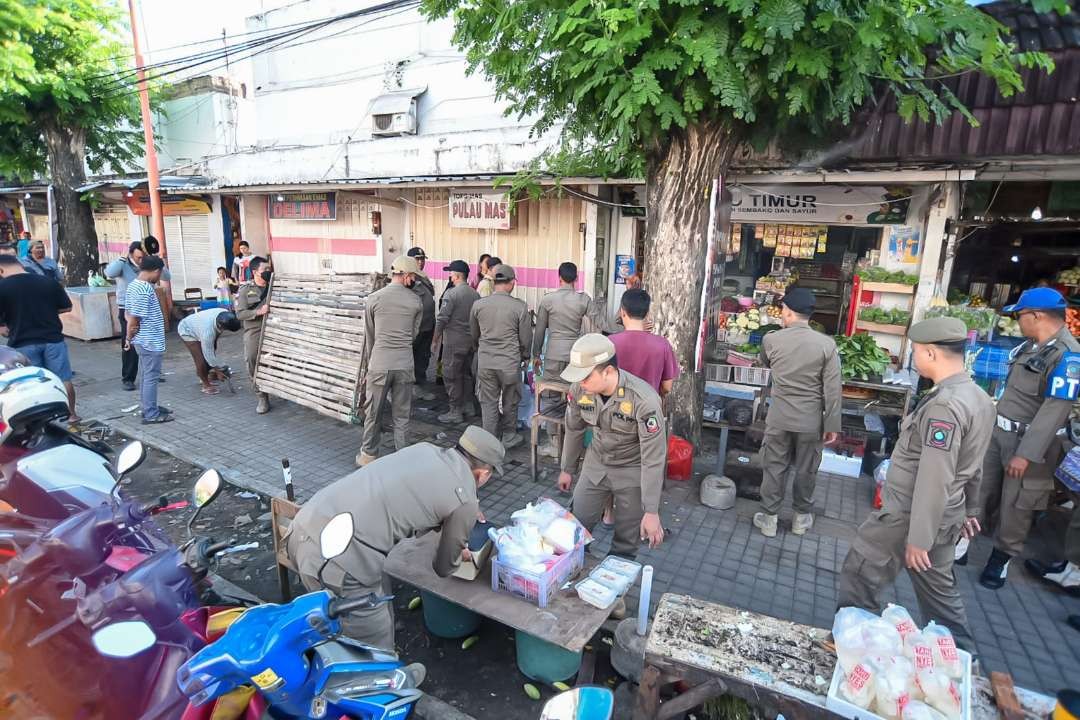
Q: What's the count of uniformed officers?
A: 11